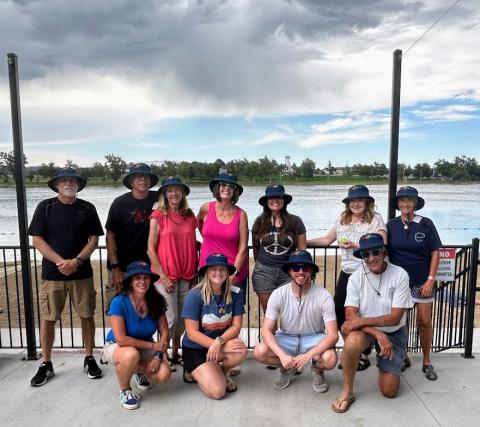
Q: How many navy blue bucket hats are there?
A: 11